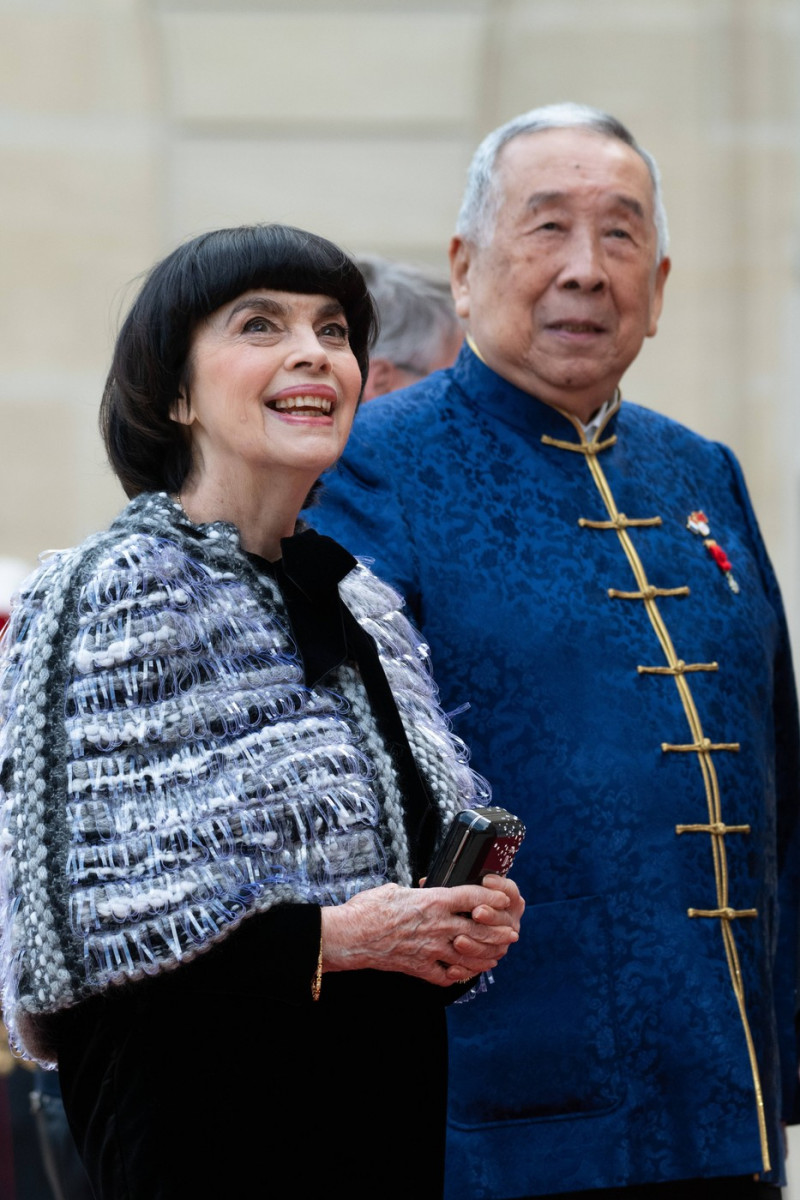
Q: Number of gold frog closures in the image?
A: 7